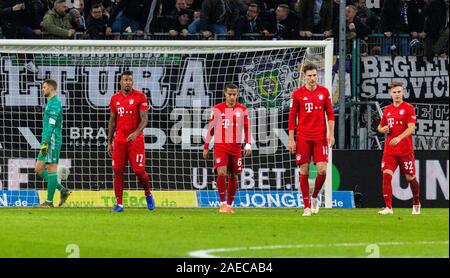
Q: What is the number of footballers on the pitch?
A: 5